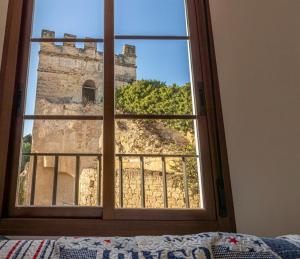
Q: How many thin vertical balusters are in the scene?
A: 8